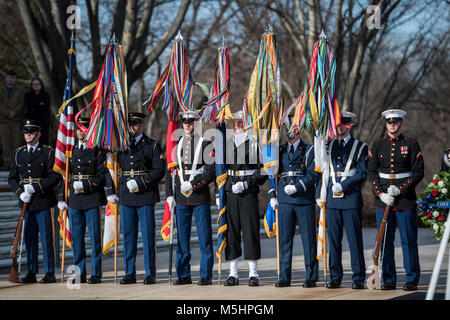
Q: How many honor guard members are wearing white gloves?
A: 8